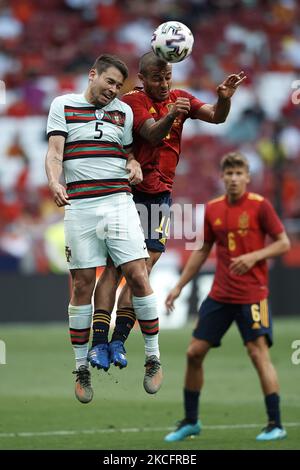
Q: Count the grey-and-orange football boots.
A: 2